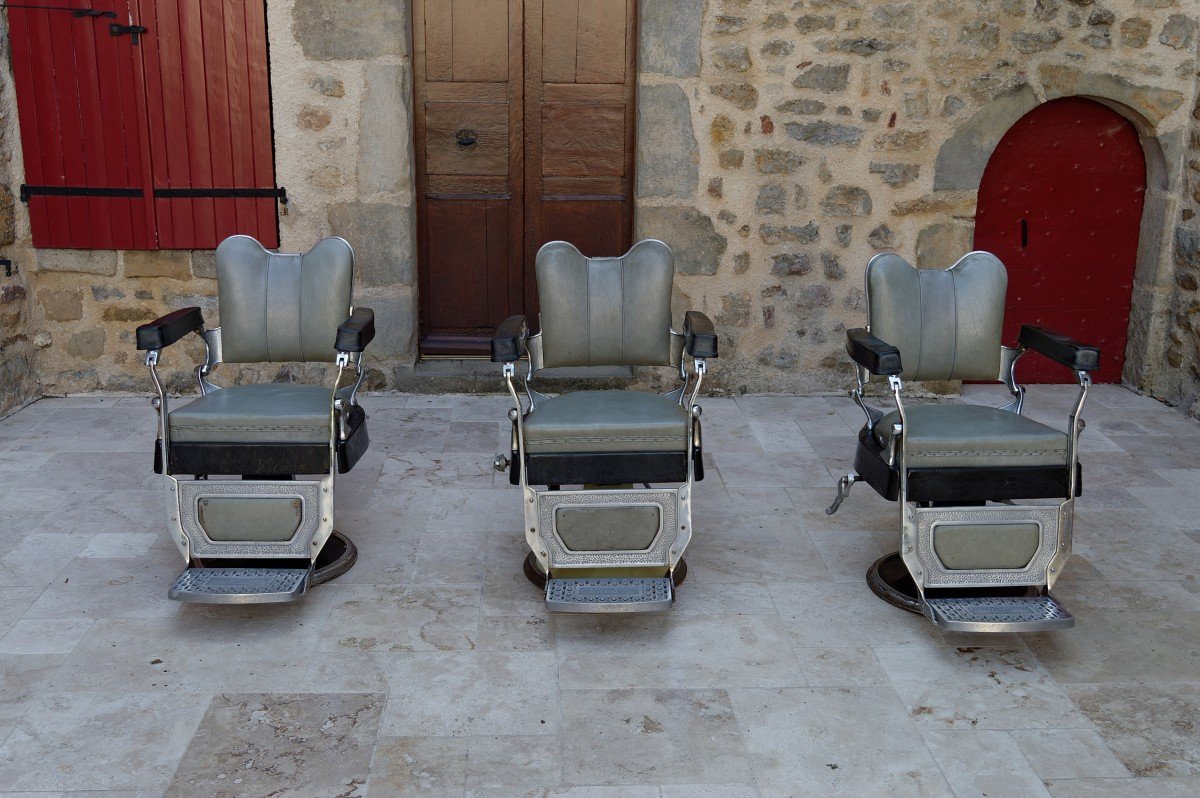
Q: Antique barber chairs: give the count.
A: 3